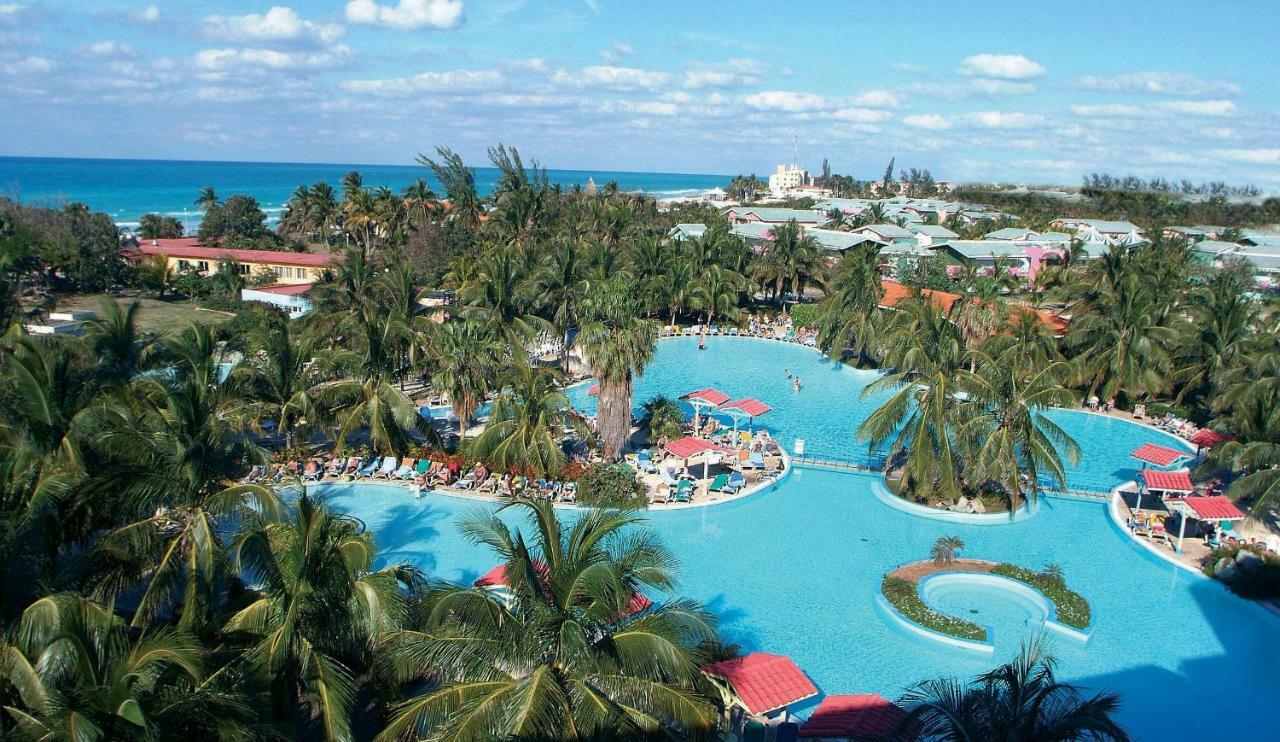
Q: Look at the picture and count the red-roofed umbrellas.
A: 12